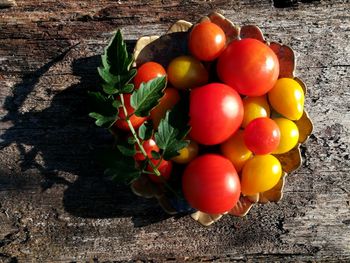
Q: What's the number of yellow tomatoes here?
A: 7